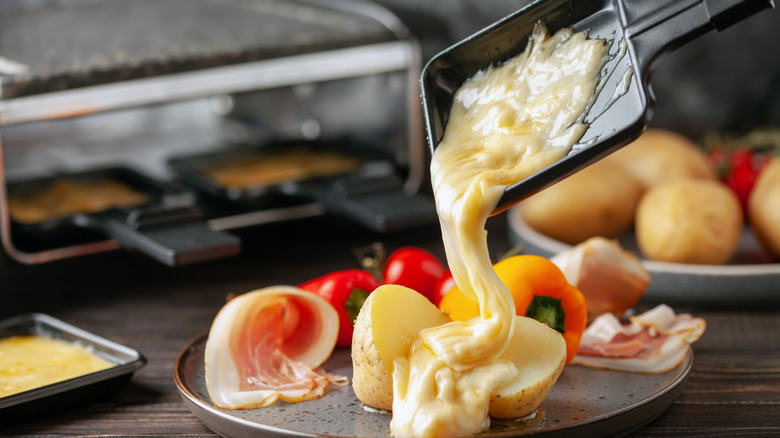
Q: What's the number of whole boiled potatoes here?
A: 4